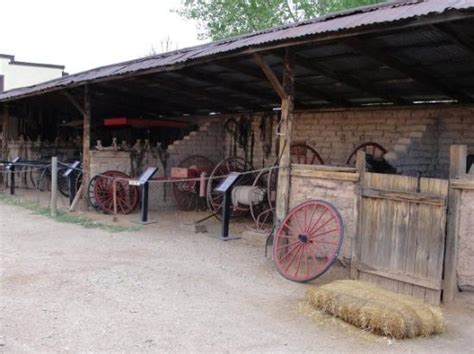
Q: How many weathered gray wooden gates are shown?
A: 1